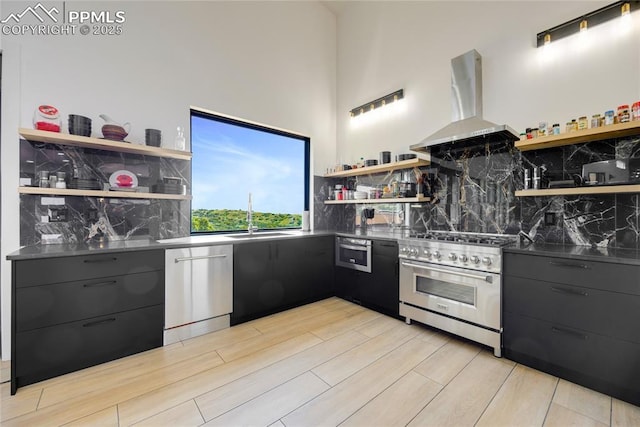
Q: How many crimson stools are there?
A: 0